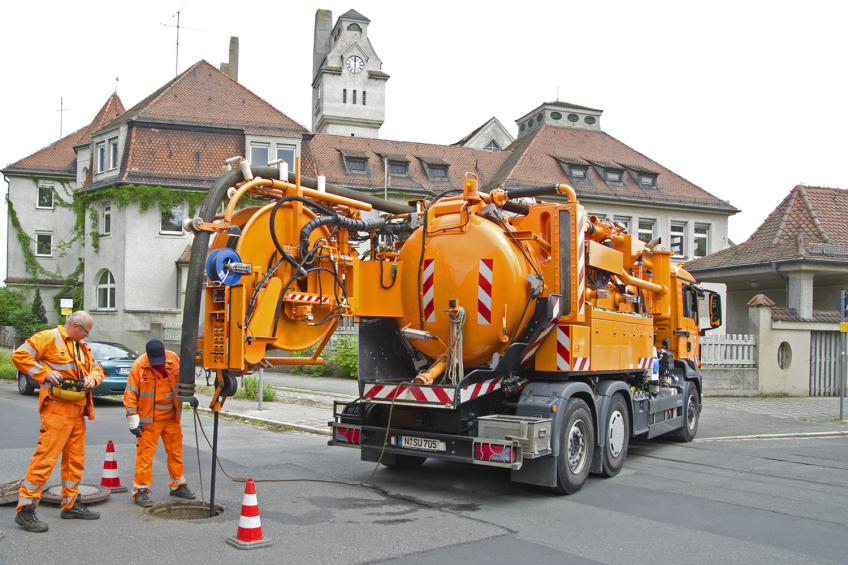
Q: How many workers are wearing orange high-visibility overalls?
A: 2